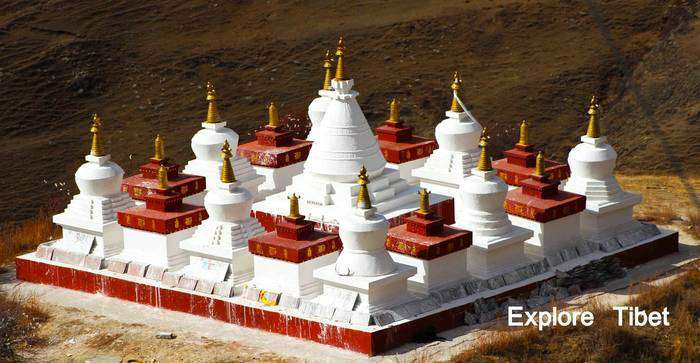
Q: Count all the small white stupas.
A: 8